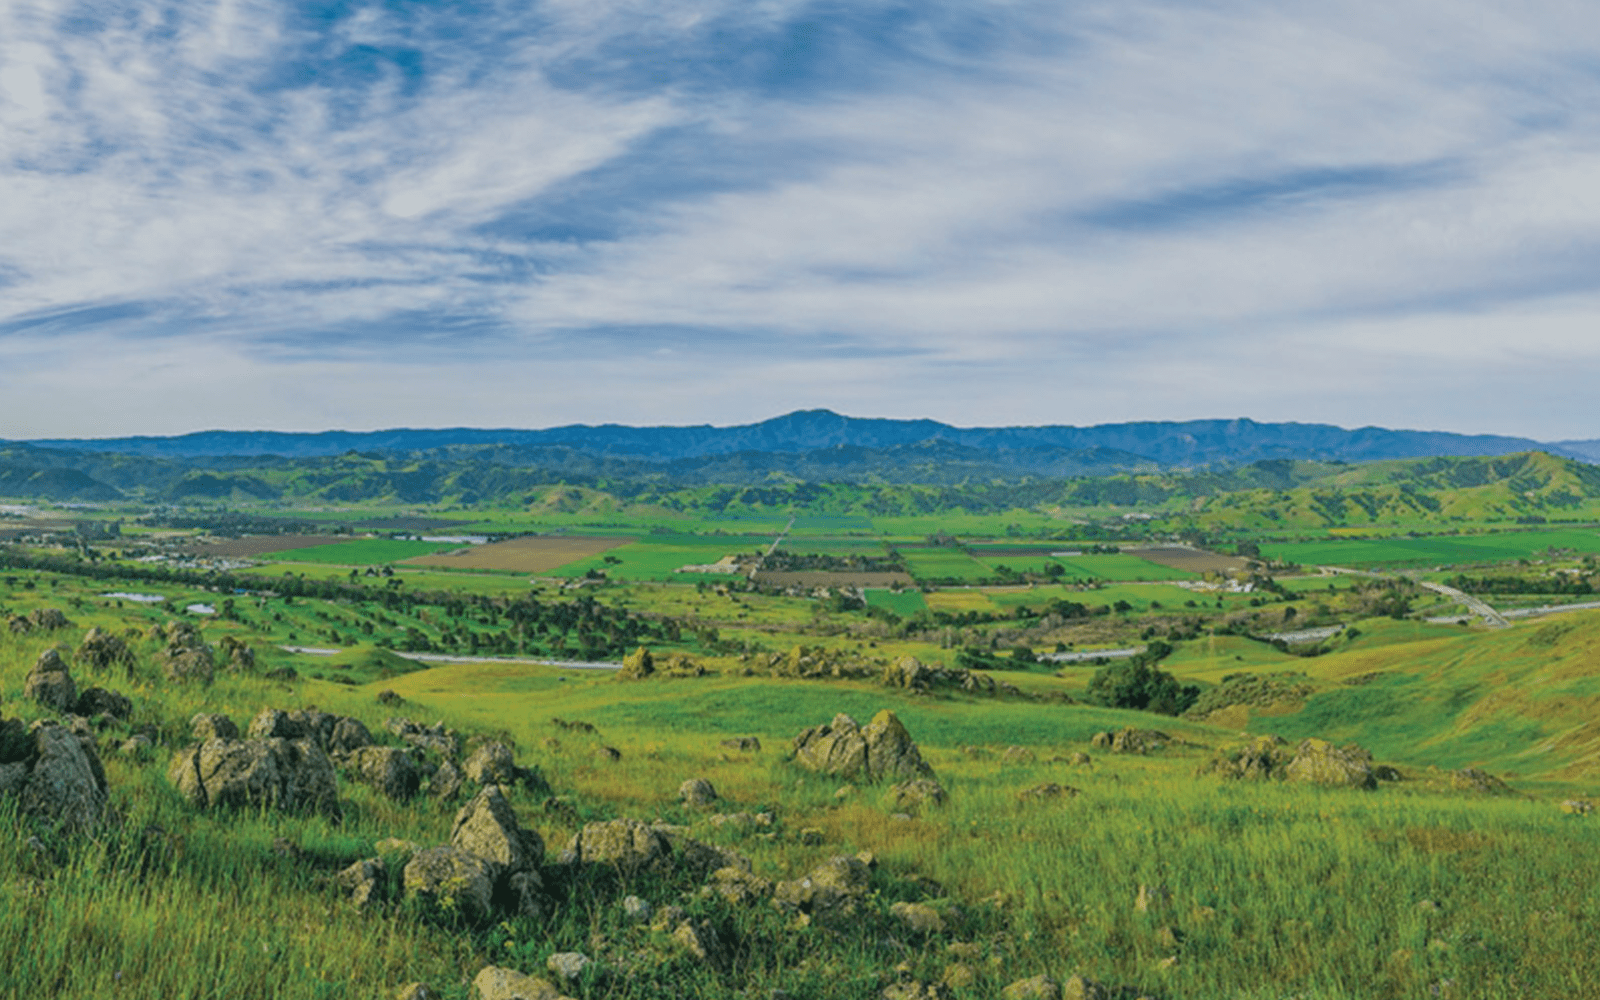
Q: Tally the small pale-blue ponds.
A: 2